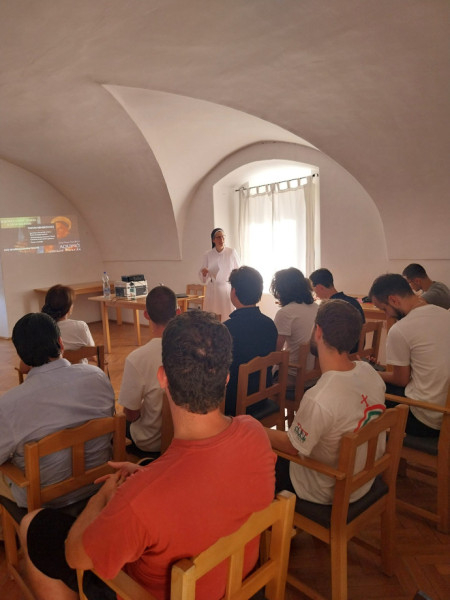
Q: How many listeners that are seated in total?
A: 10